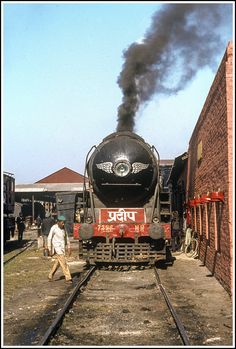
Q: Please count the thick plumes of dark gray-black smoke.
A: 1